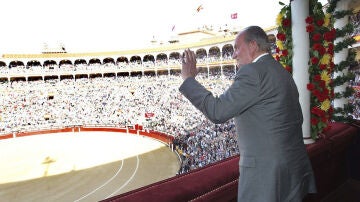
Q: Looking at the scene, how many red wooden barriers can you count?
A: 1